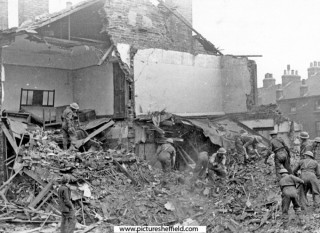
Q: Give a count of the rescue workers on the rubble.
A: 11